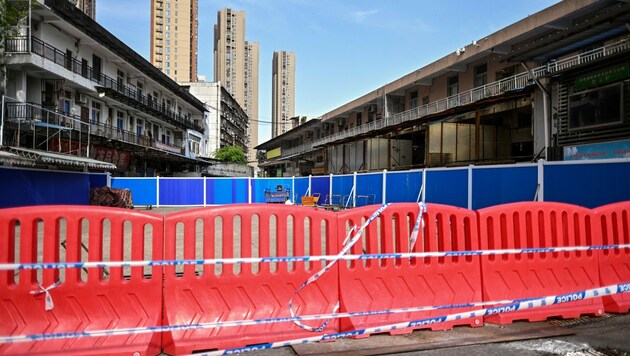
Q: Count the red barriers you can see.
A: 5